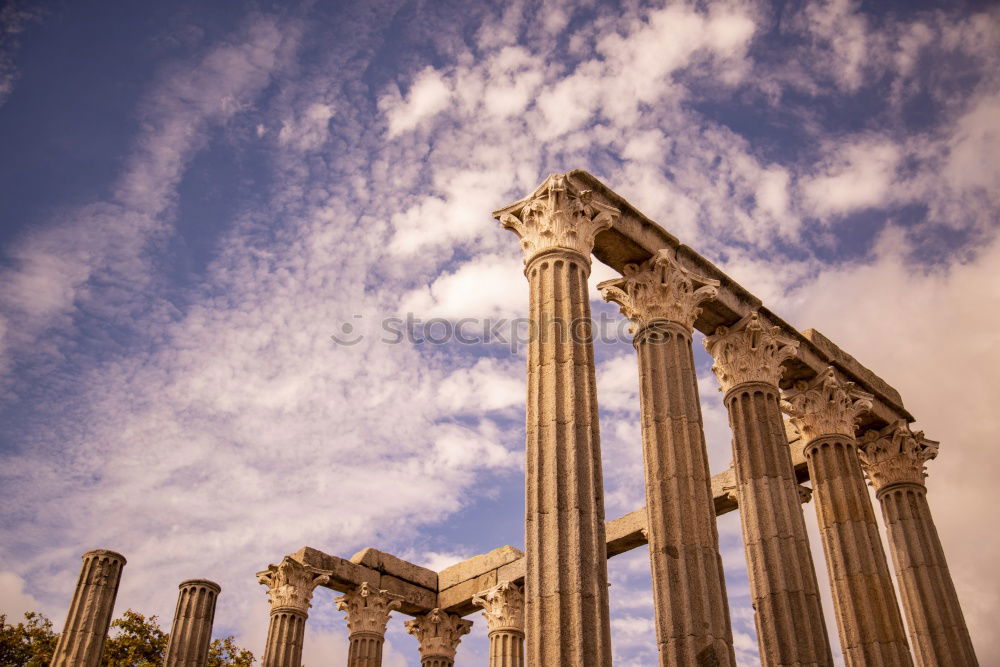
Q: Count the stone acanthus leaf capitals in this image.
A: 9